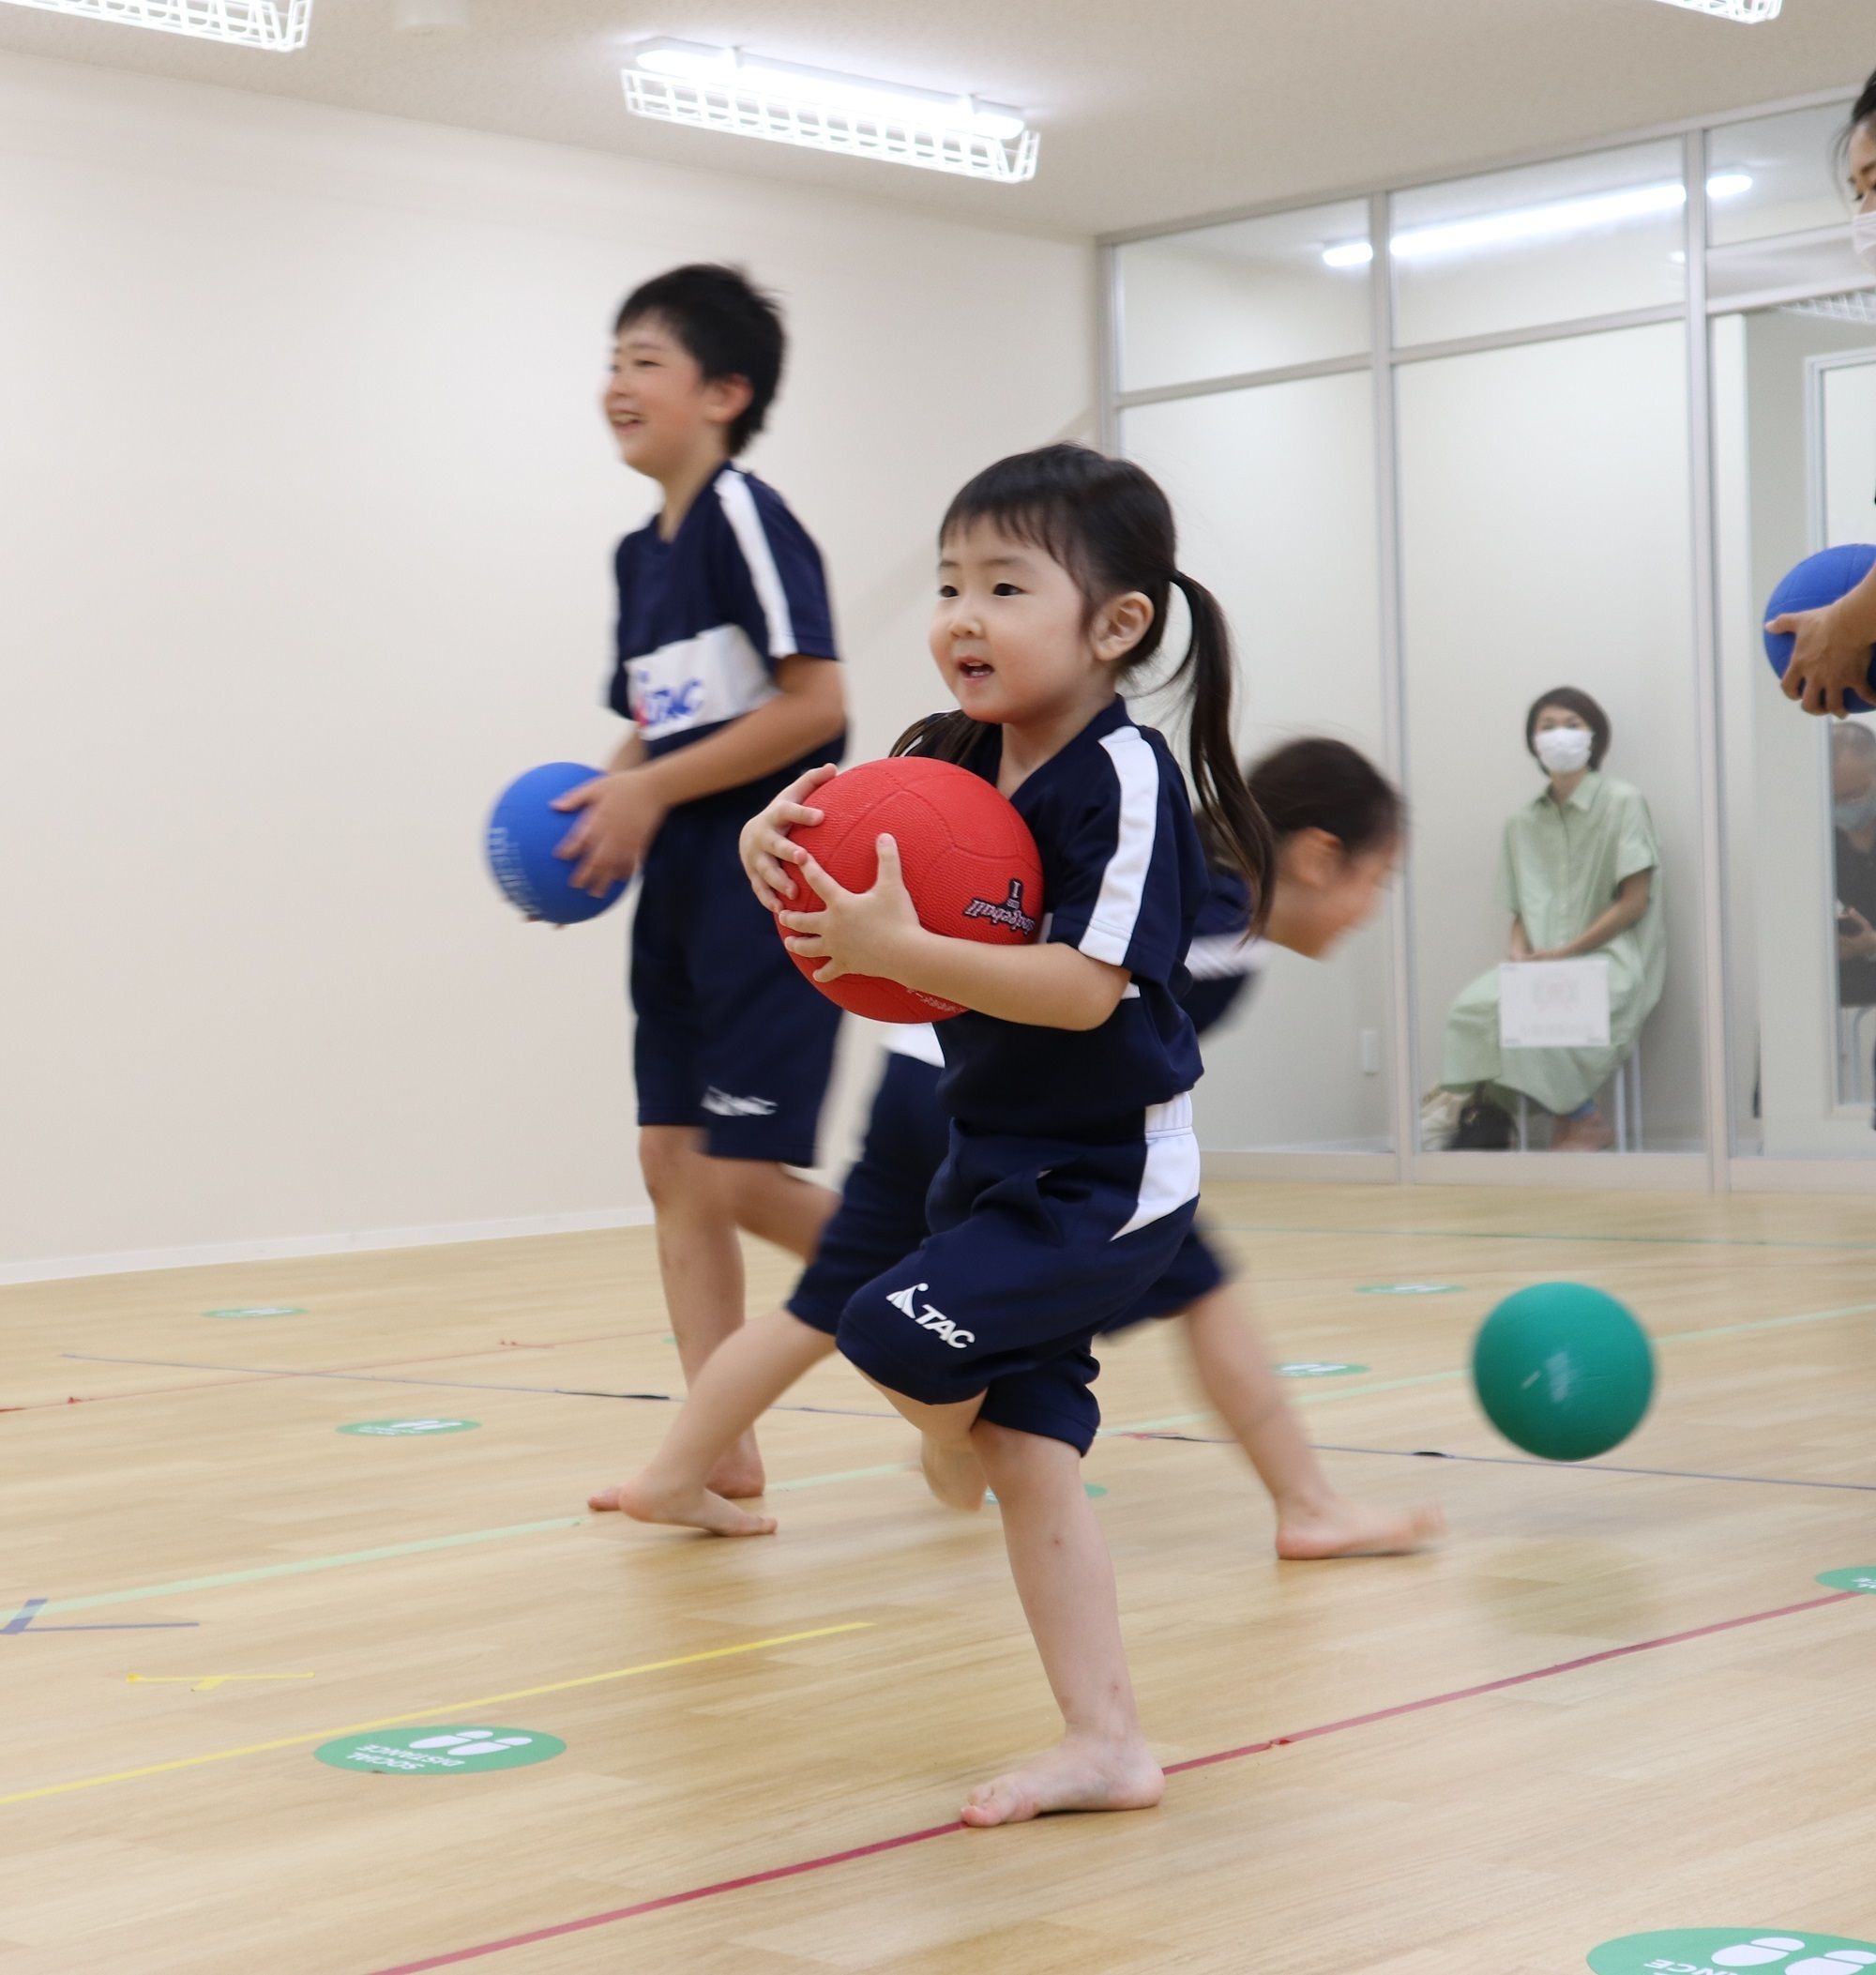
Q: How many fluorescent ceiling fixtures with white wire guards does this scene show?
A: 3